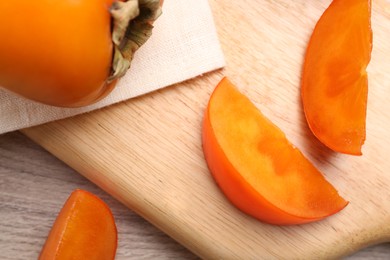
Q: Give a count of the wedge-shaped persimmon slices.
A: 3